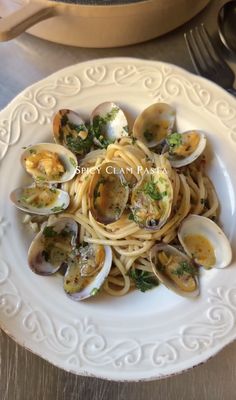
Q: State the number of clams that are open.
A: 6